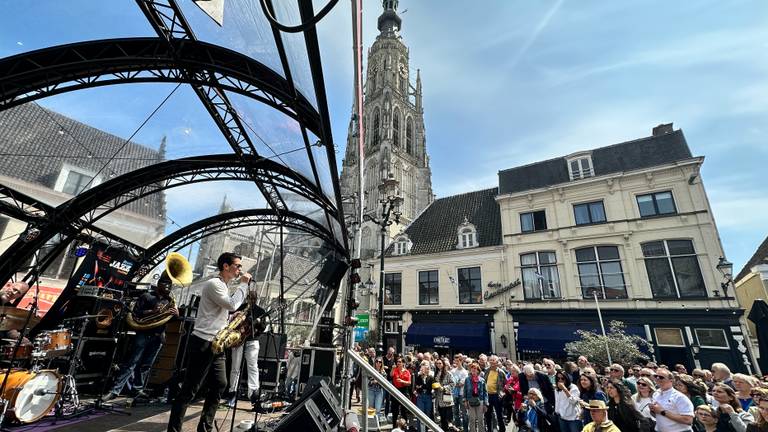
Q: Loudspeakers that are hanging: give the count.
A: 1